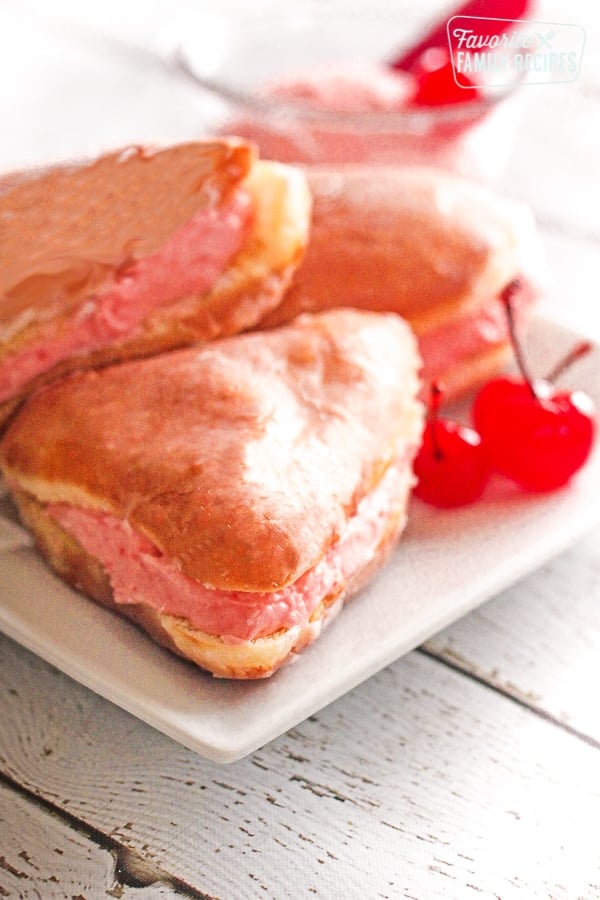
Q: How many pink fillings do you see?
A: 3